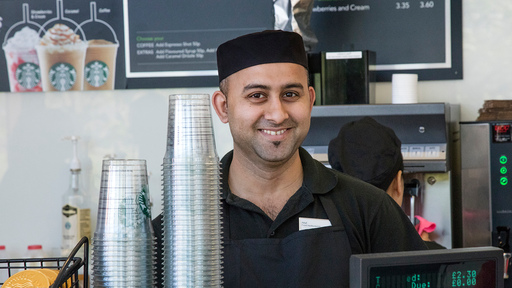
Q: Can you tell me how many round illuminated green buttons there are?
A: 3